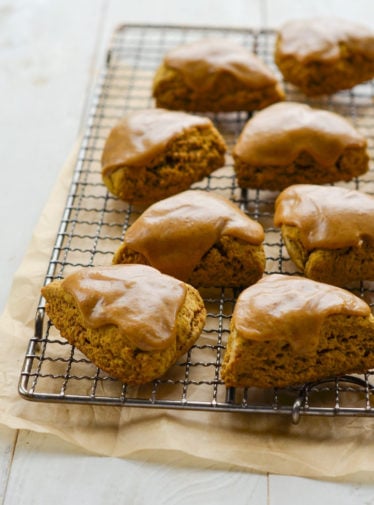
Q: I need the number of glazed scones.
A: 8